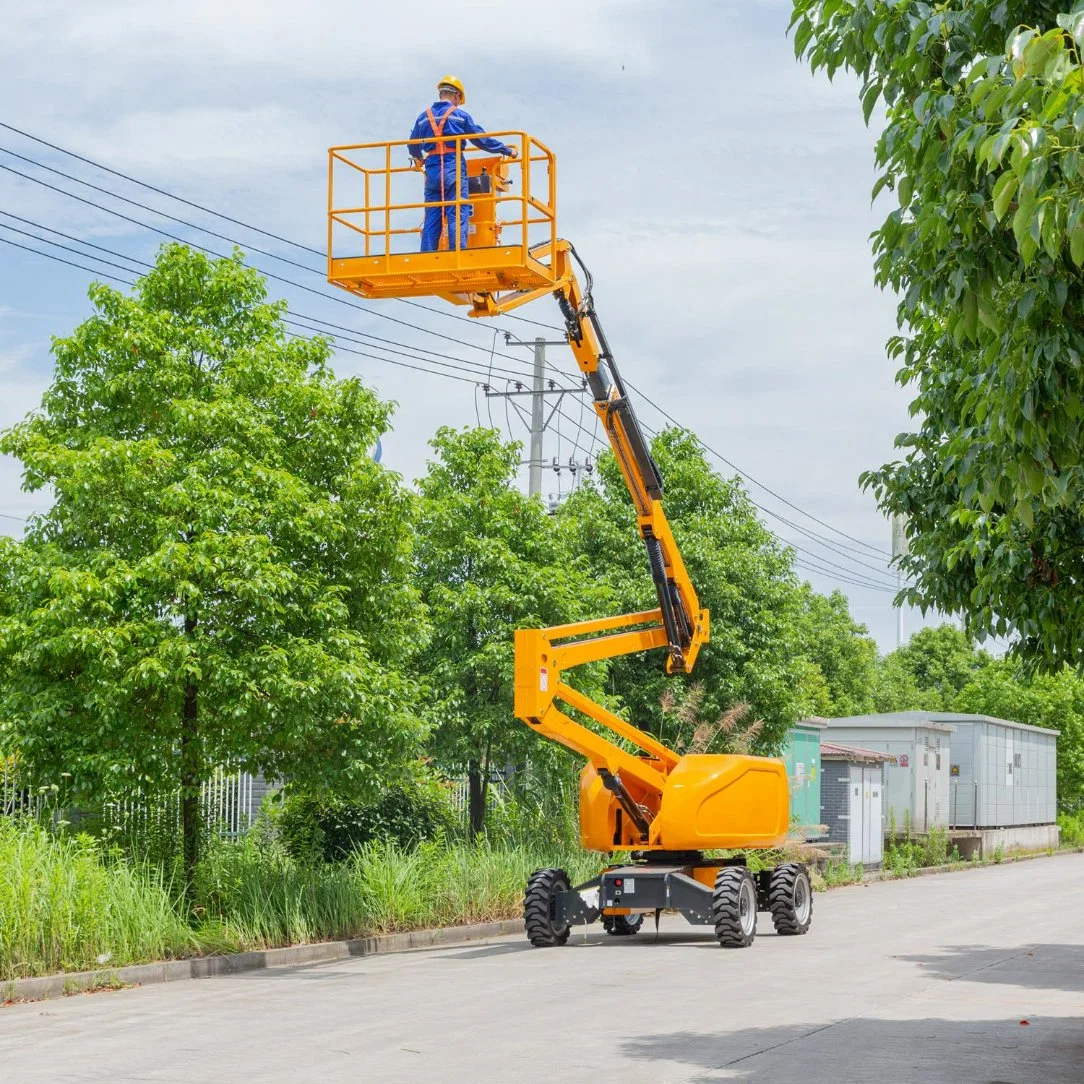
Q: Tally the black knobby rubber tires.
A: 4